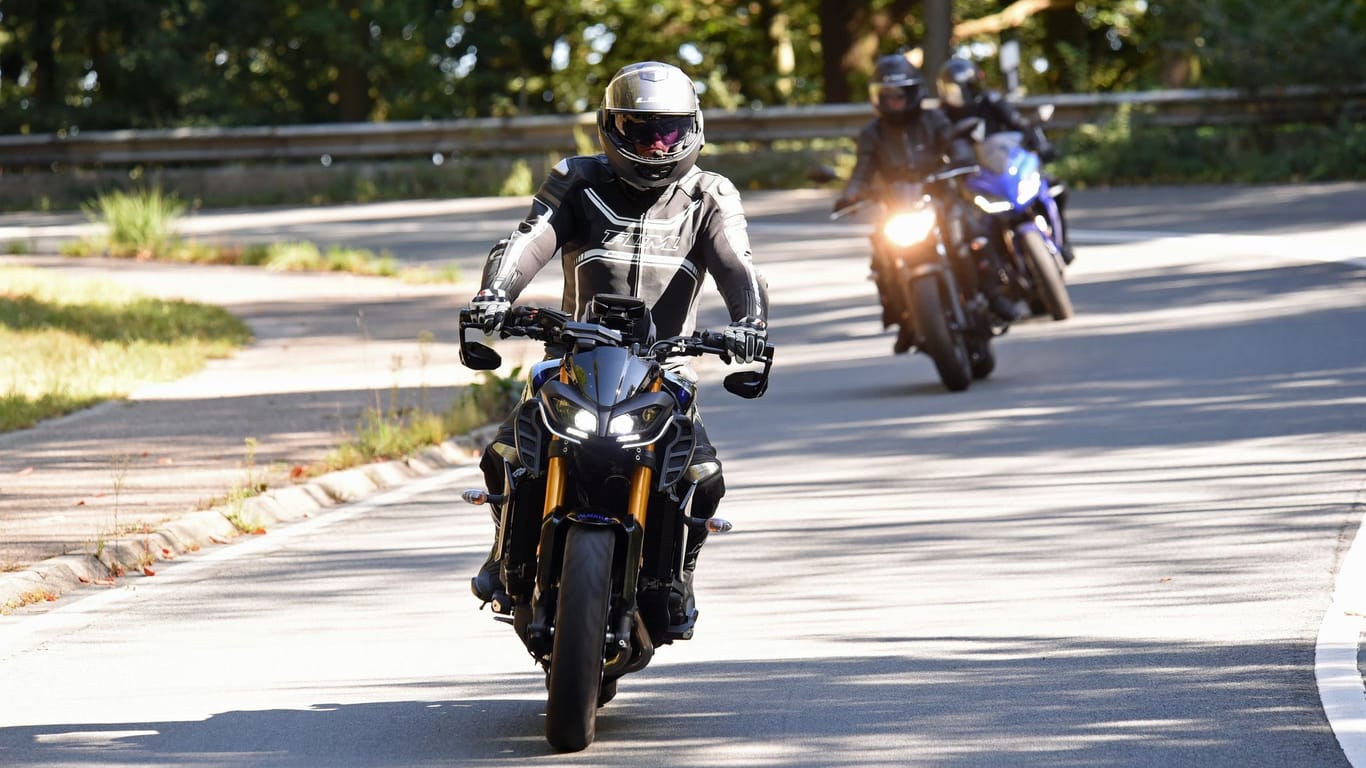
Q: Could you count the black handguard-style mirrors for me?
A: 2